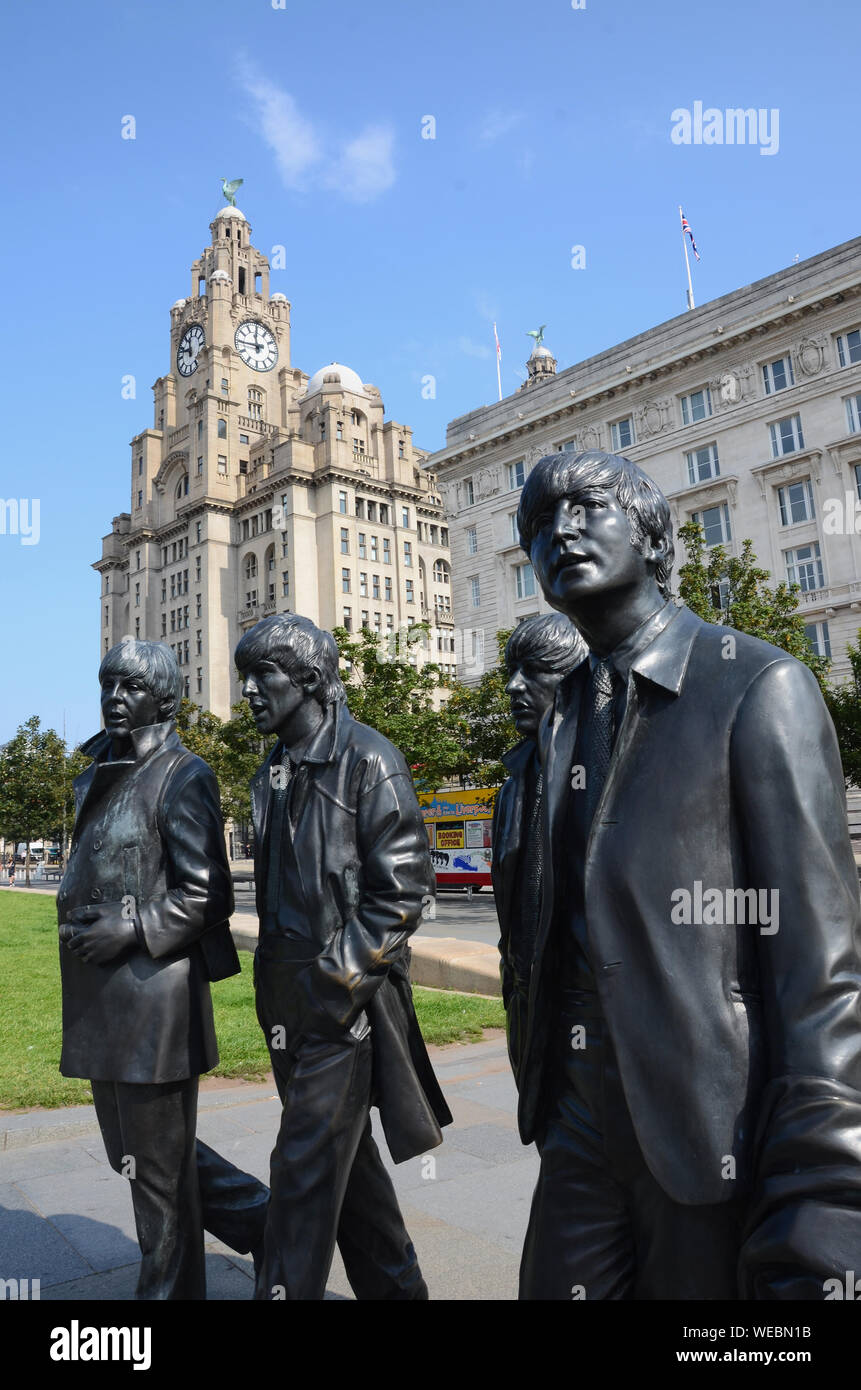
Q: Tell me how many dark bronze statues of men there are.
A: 4